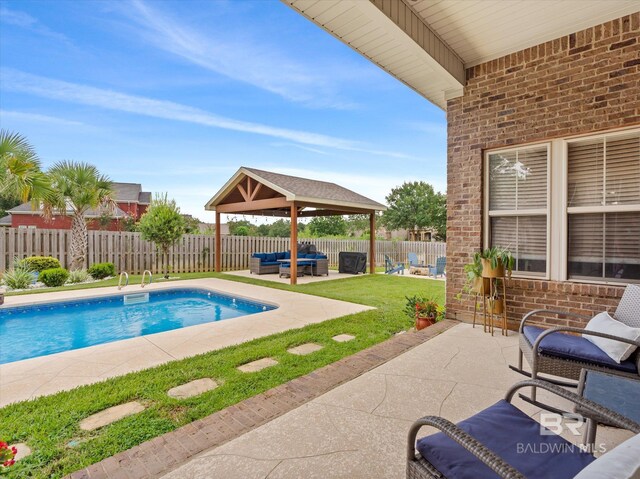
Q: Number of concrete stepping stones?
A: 6